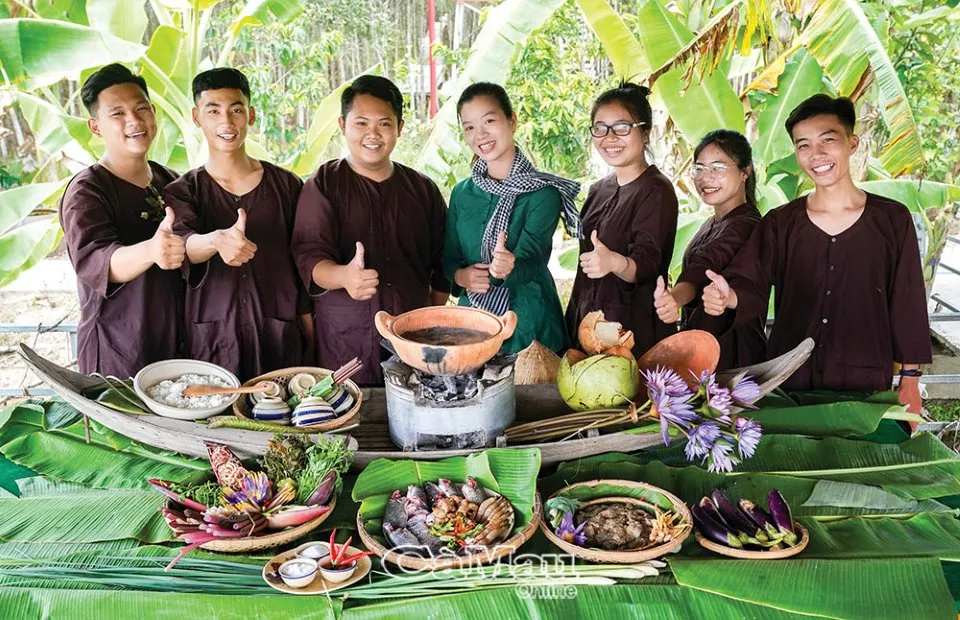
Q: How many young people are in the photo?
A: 7